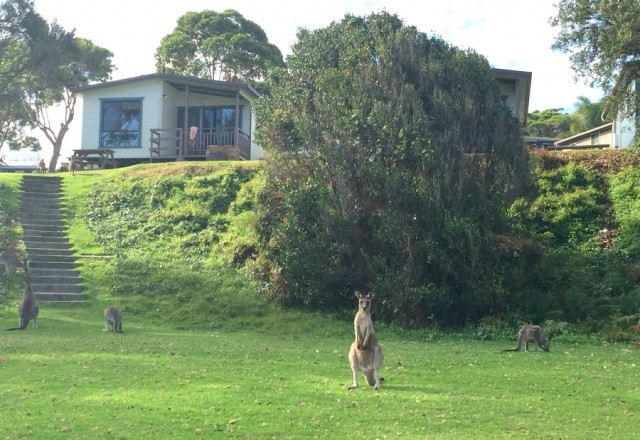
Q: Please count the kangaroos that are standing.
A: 2